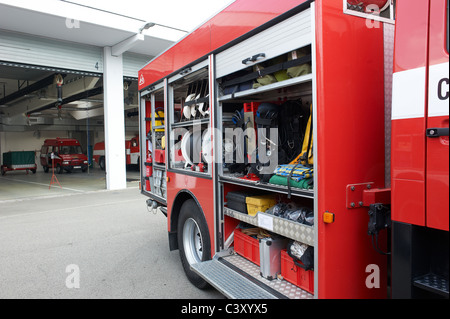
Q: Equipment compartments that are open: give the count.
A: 3